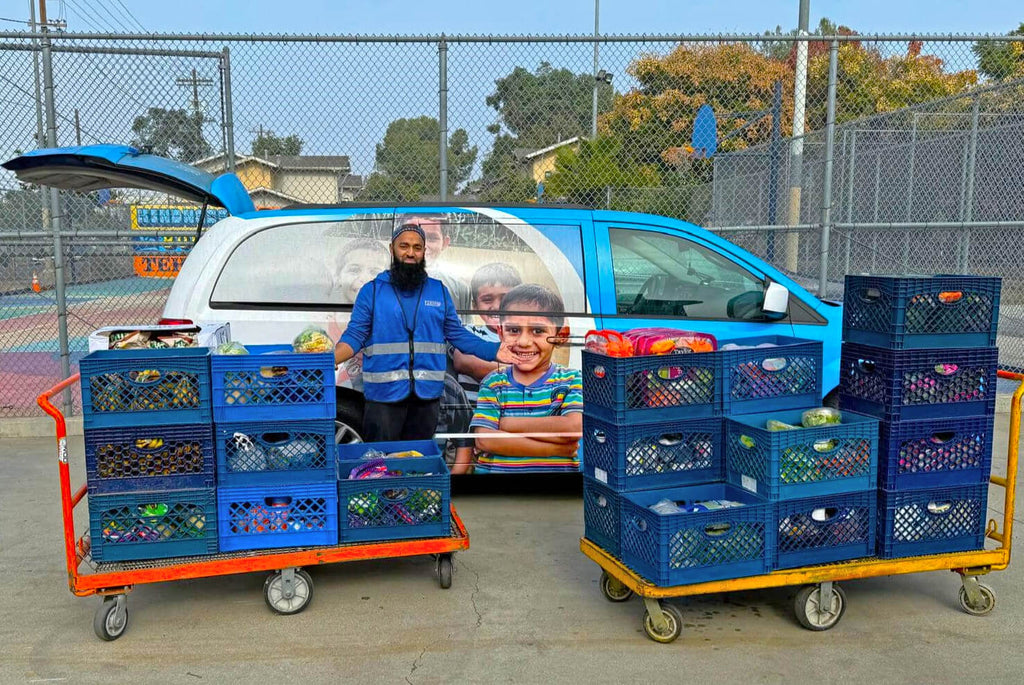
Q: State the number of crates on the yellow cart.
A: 11